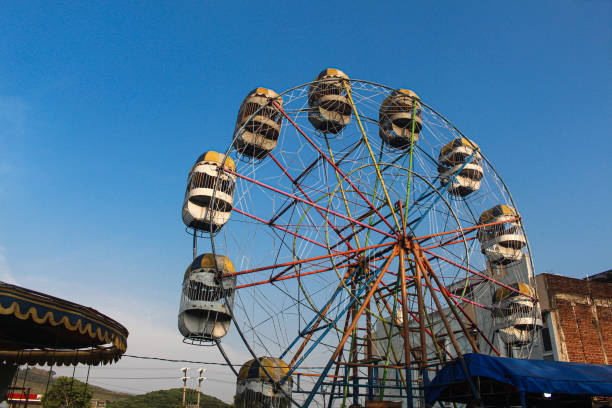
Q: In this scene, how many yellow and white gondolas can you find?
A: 9